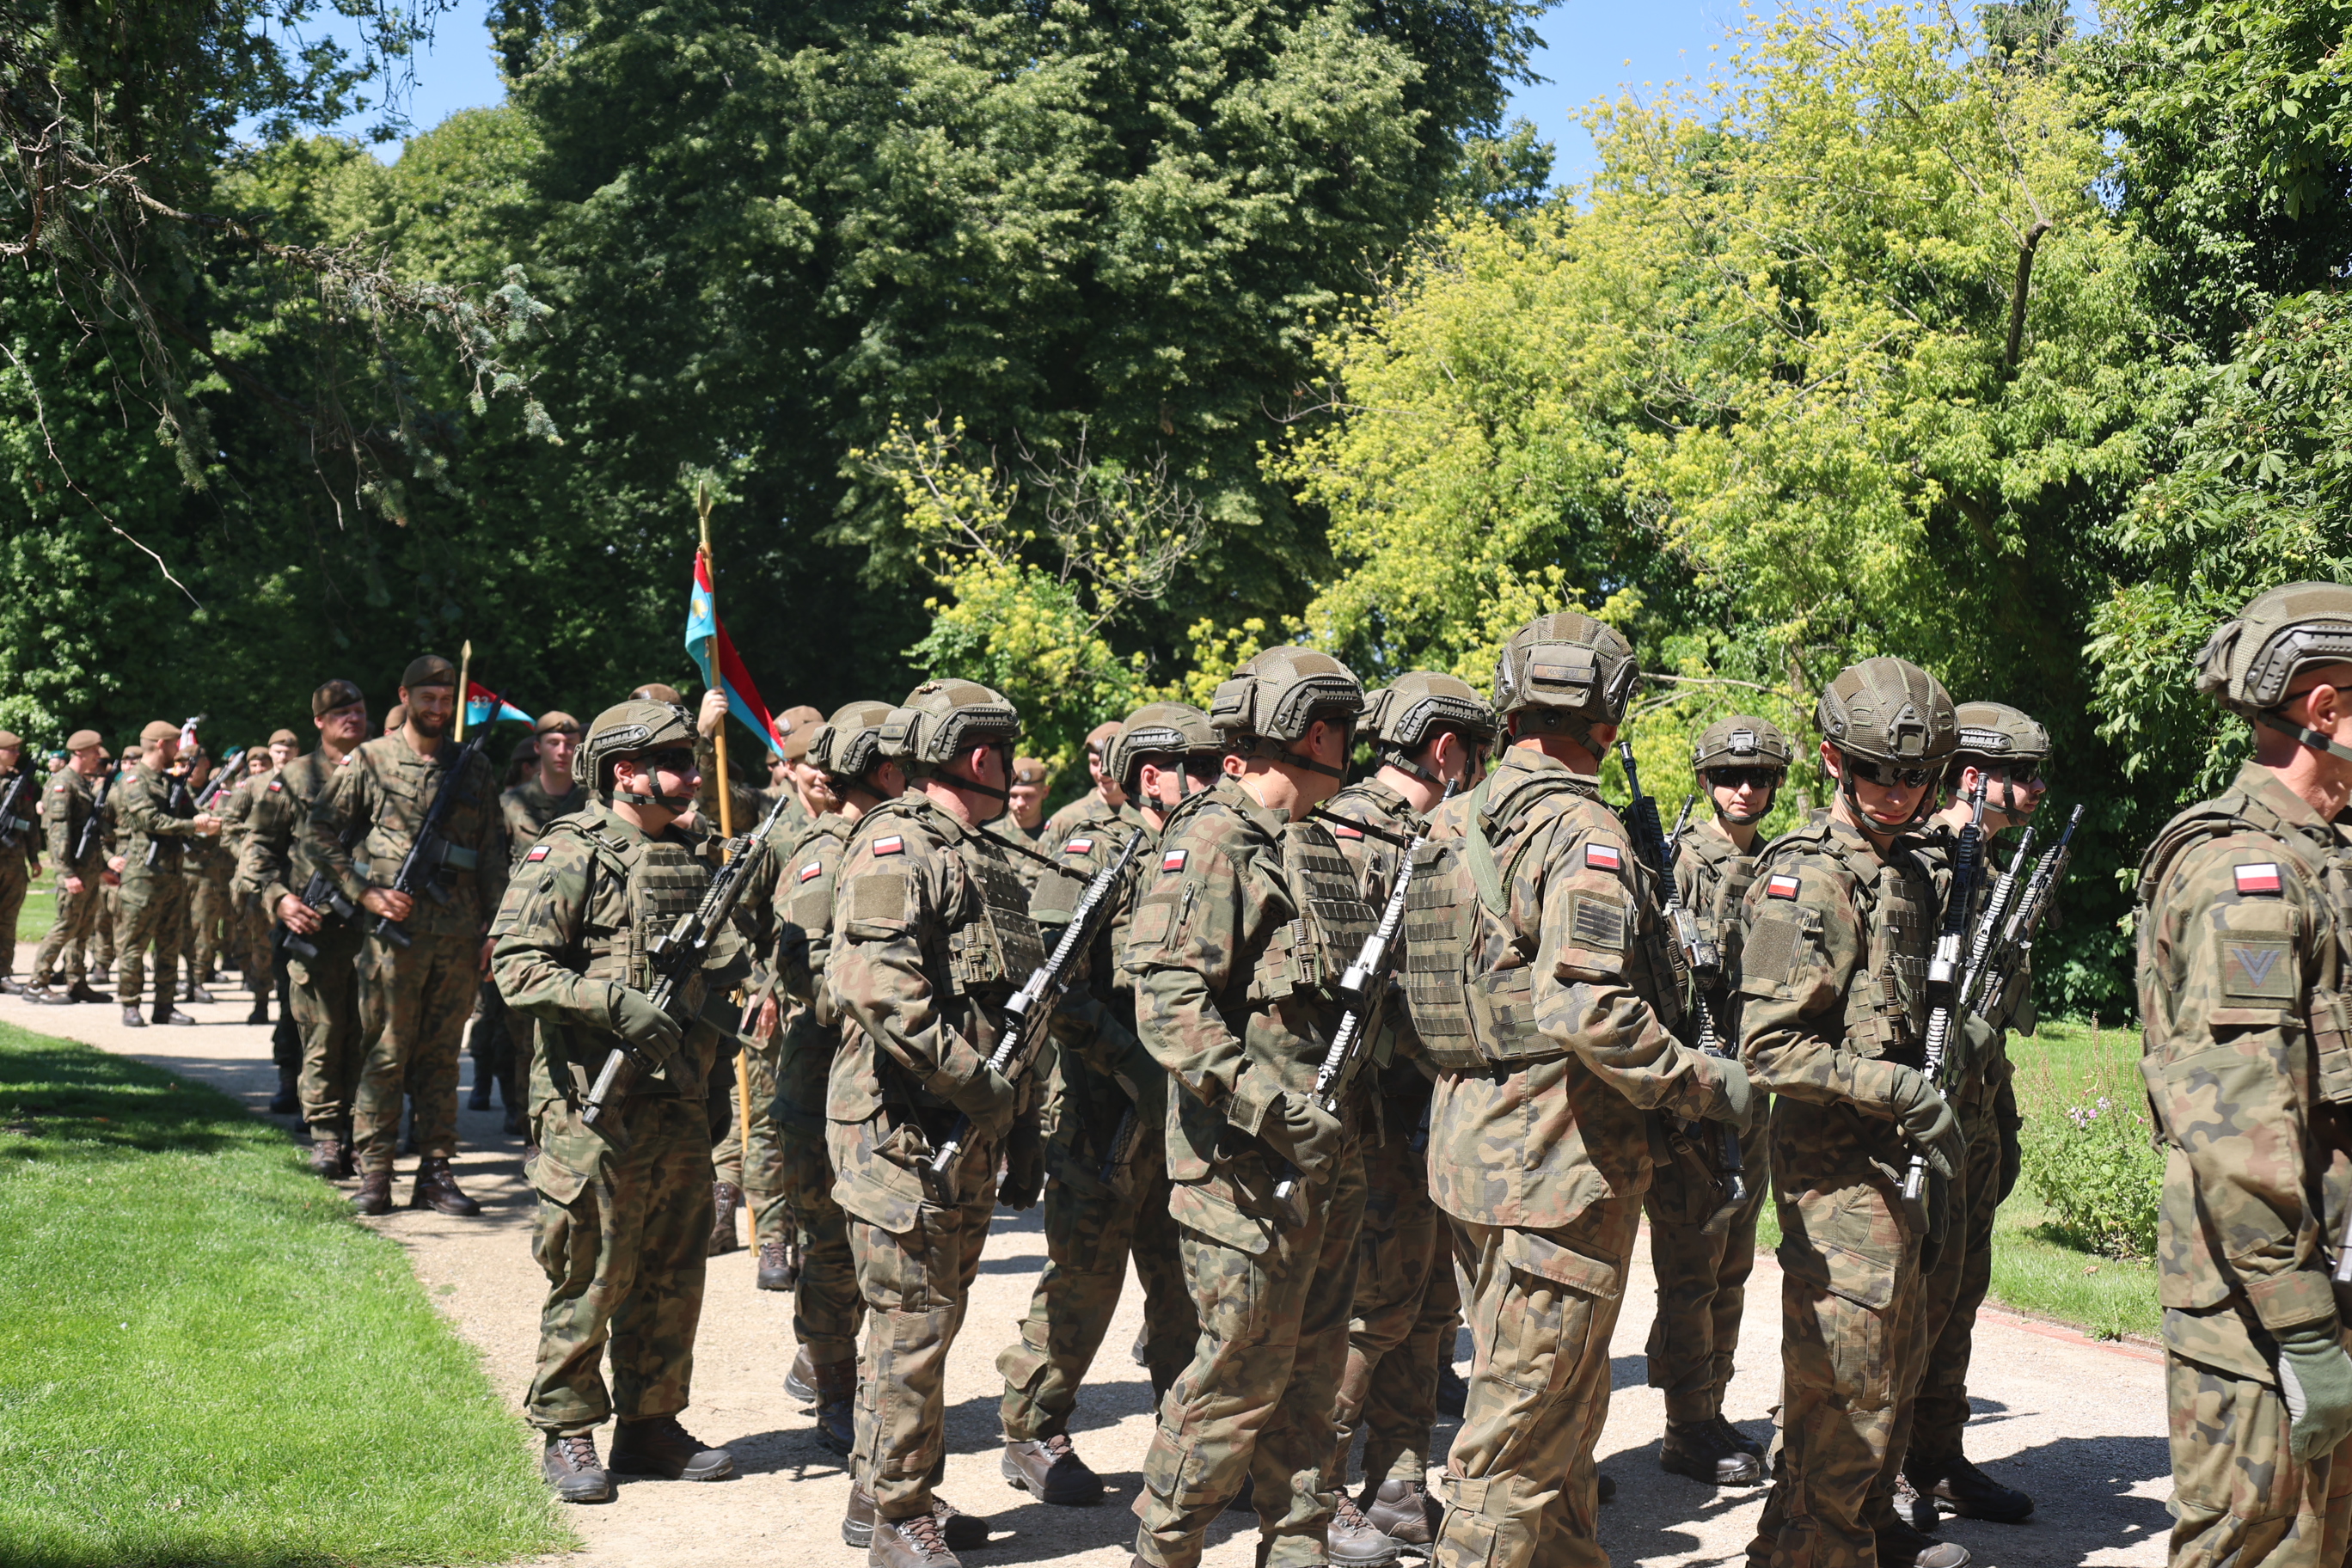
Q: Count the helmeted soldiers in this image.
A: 11